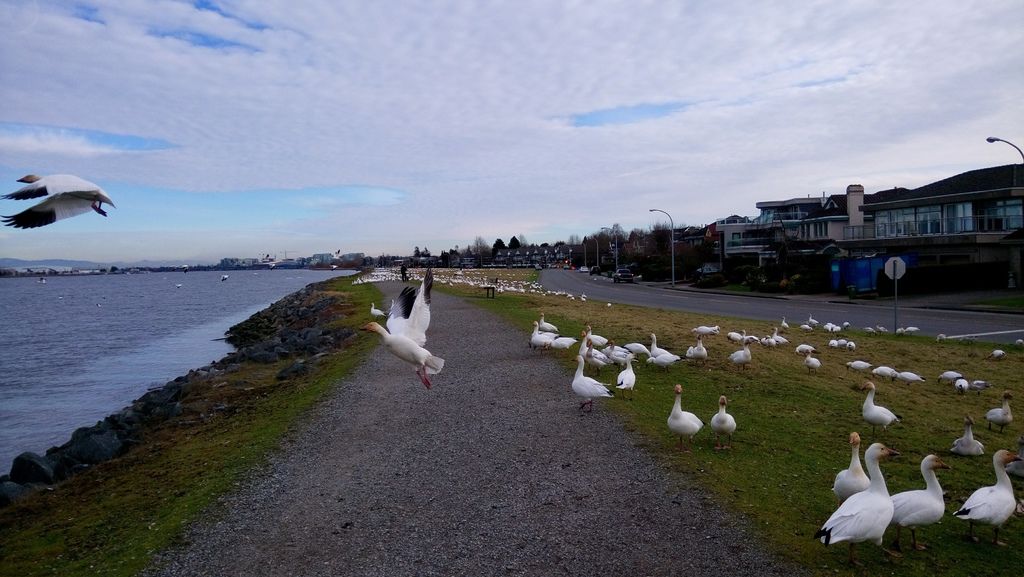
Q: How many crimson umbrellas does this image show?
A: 0